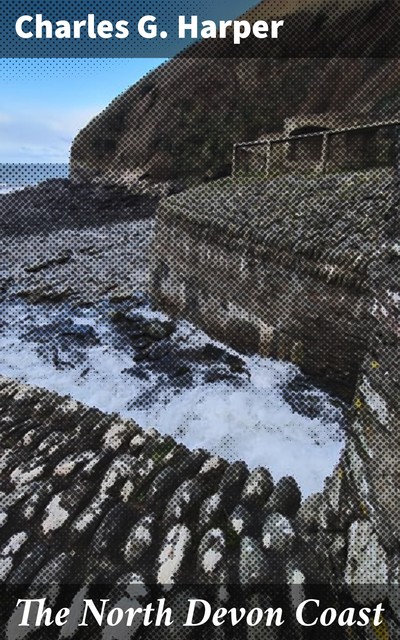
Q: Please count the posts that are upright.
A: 3